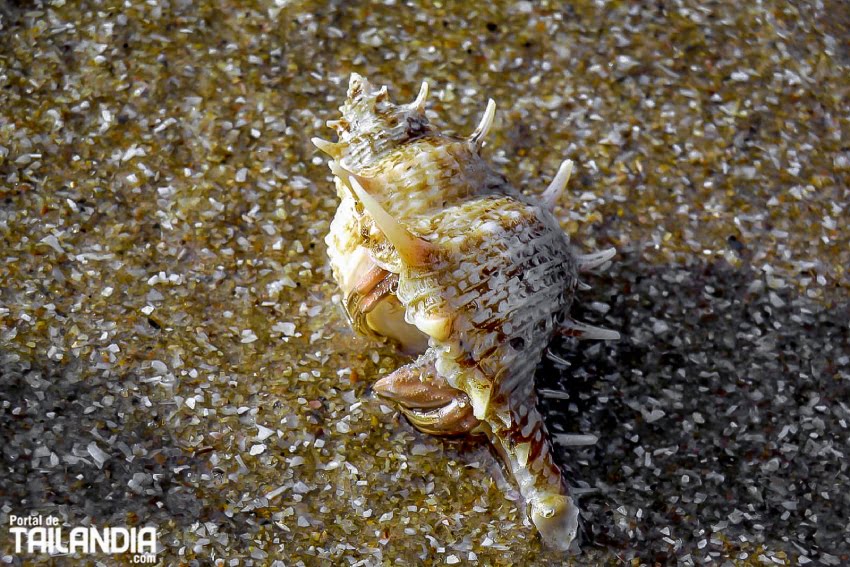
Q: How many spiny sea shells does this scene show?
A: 1